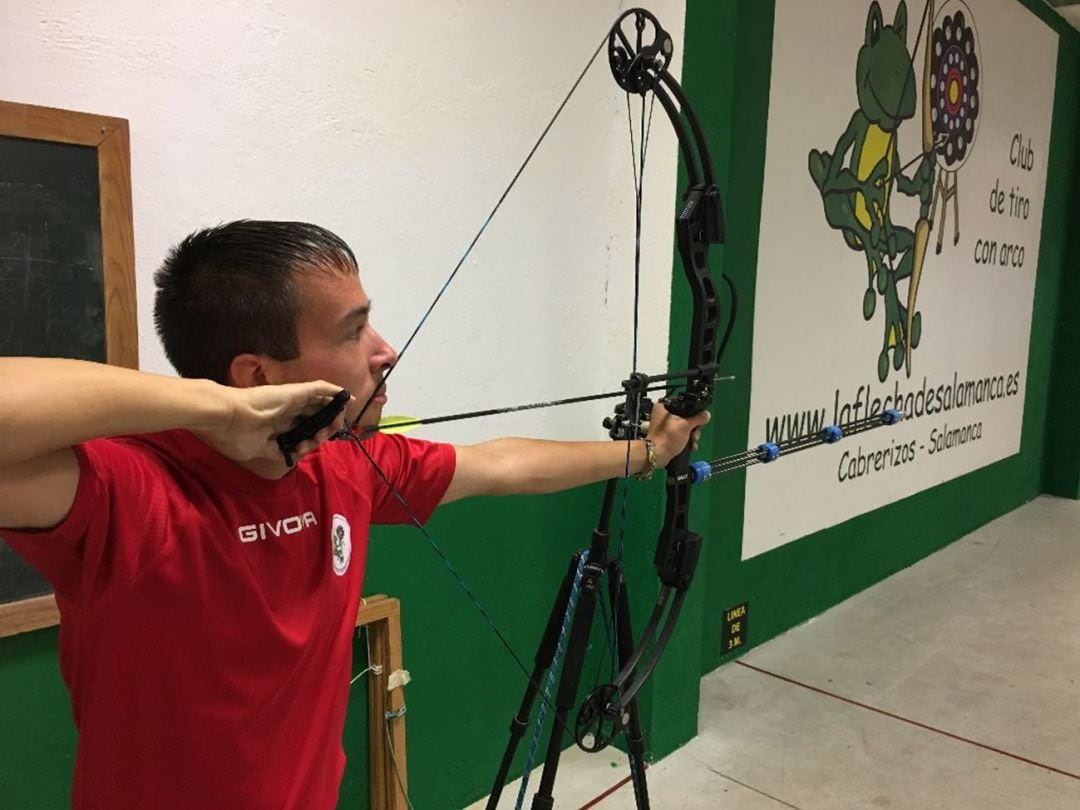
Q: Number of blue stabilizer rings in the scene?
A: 4